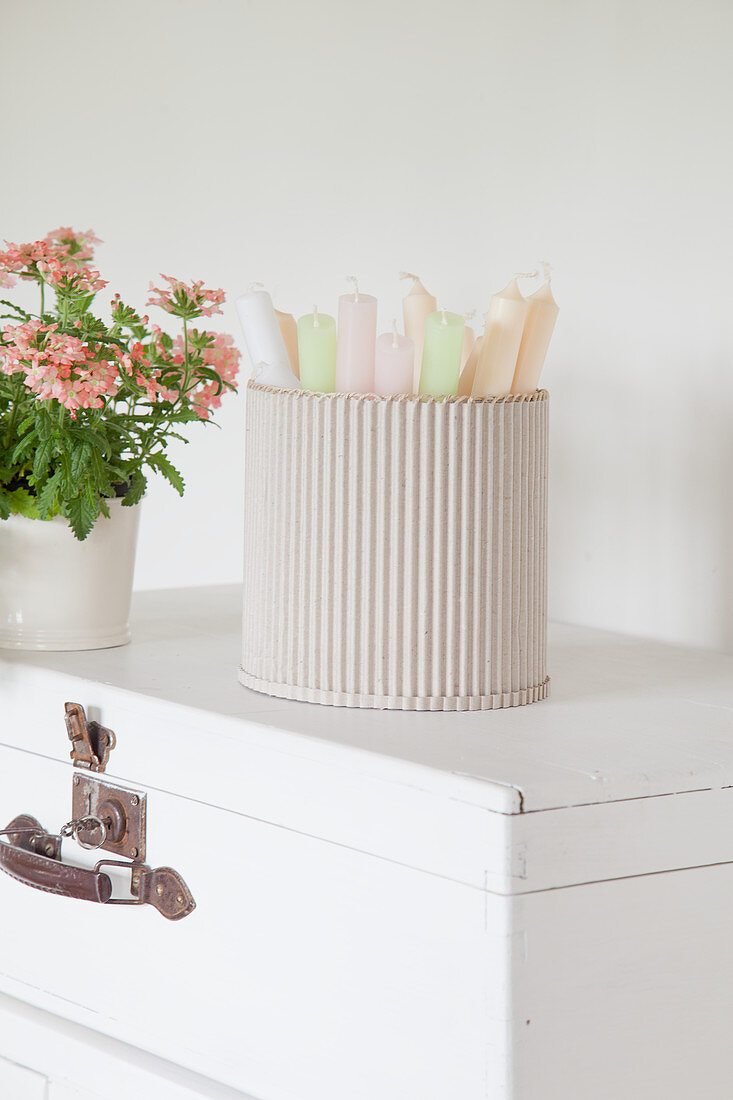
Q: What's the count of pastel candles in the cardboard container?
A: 12